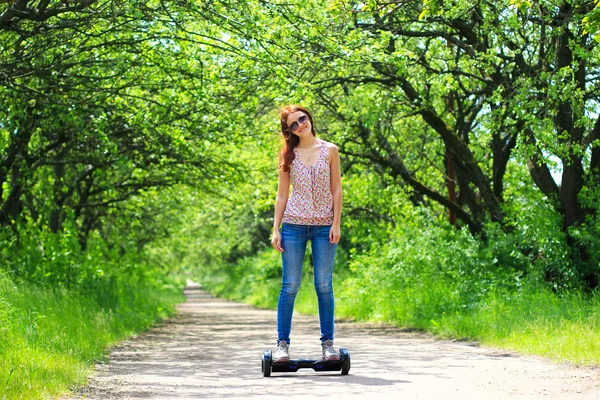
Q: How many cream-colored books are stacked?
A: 0